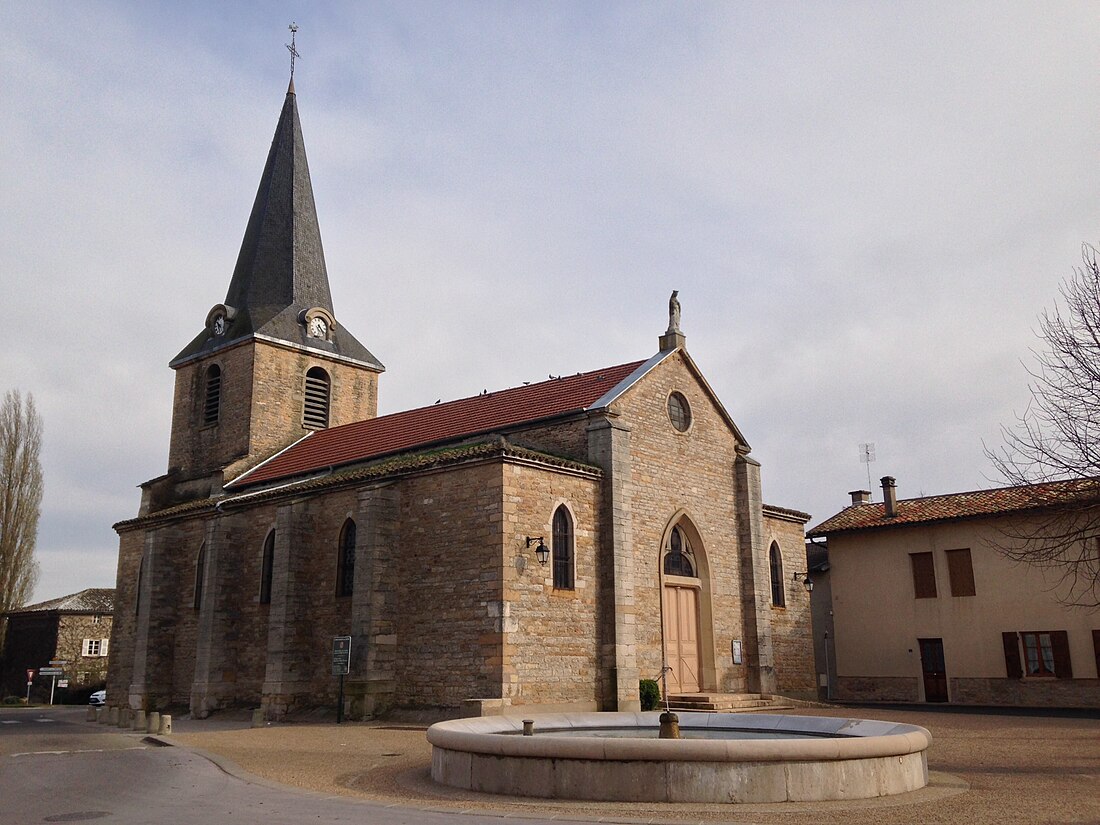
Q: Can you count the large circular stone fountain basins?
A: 1